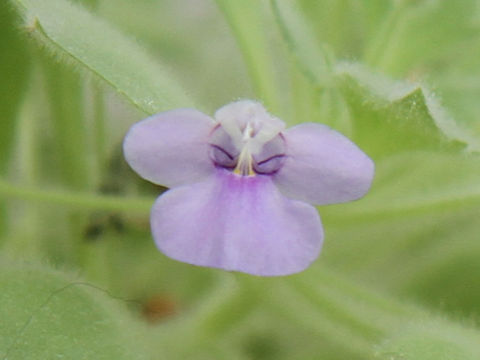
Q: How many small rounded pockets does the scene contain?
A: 2